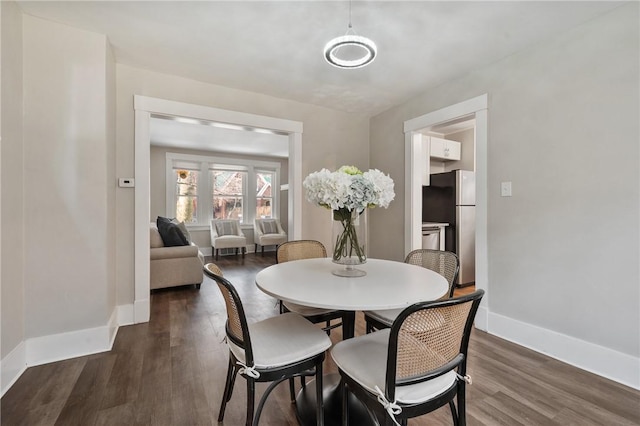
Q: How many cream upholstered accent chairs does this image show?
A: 2